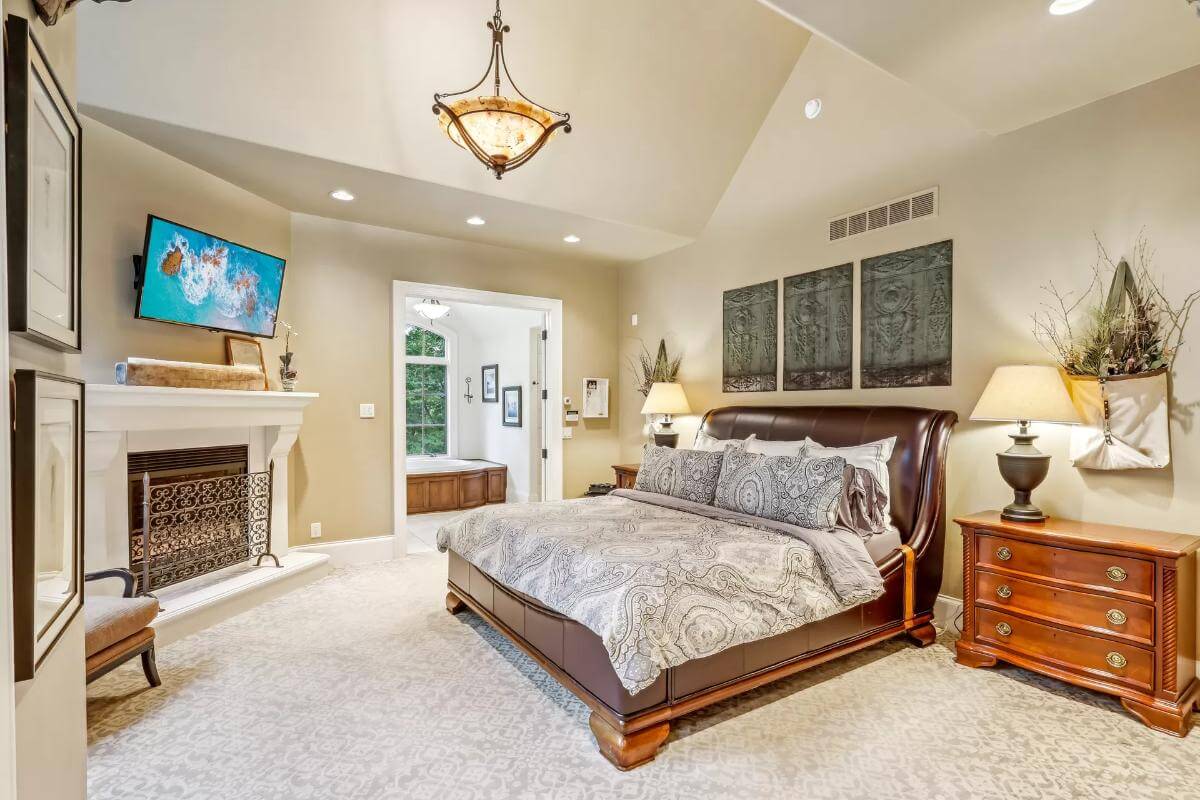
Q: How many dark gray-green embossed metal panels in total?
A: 3